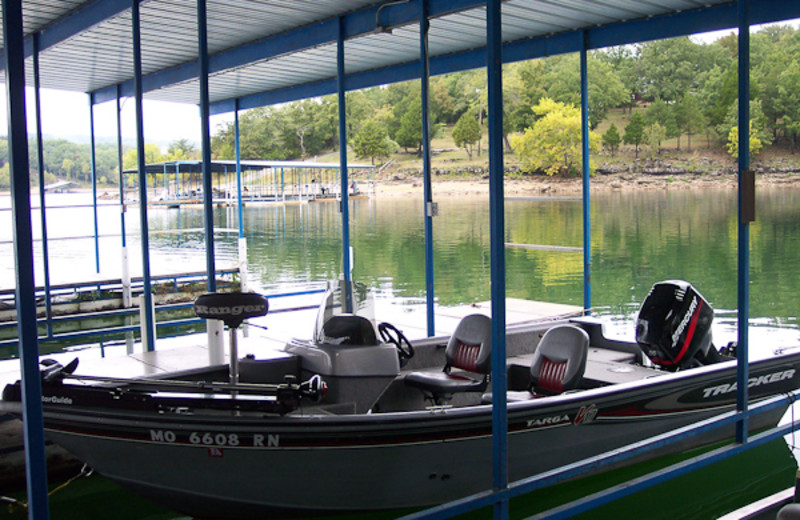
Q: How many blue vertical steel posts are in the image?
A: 12